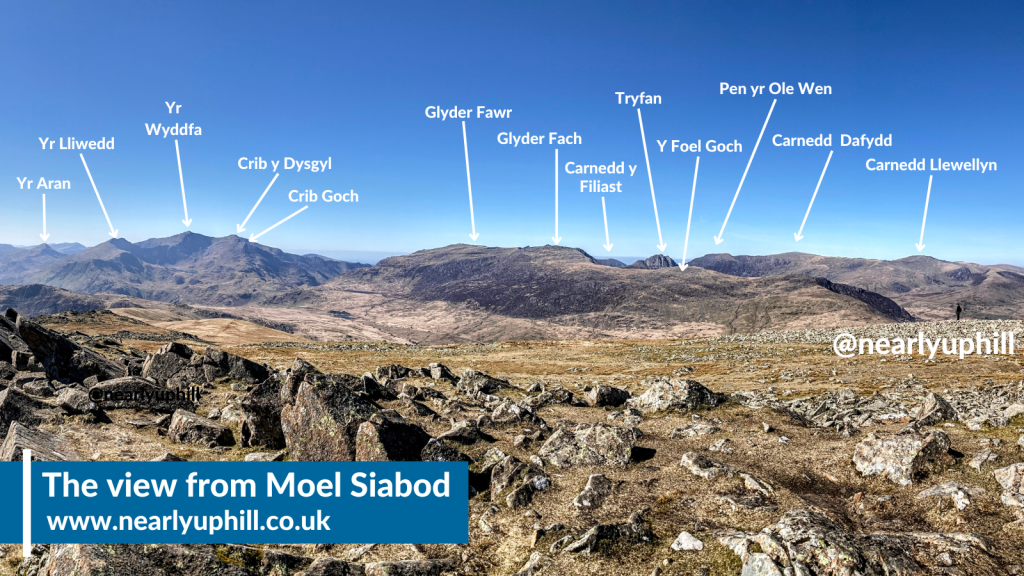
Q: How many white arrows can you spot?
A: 13